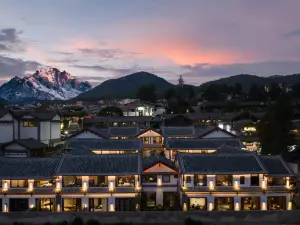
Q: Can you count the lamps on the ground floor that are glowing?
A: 11